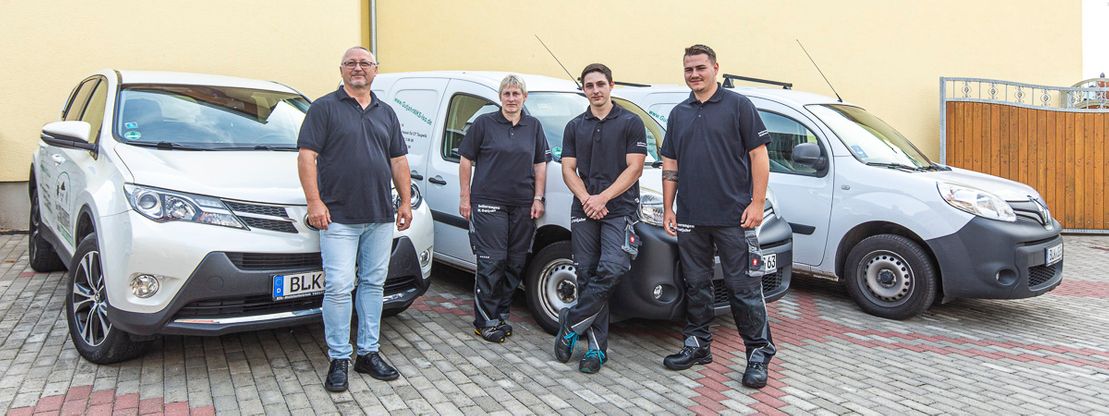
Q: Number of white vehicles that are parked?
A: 3